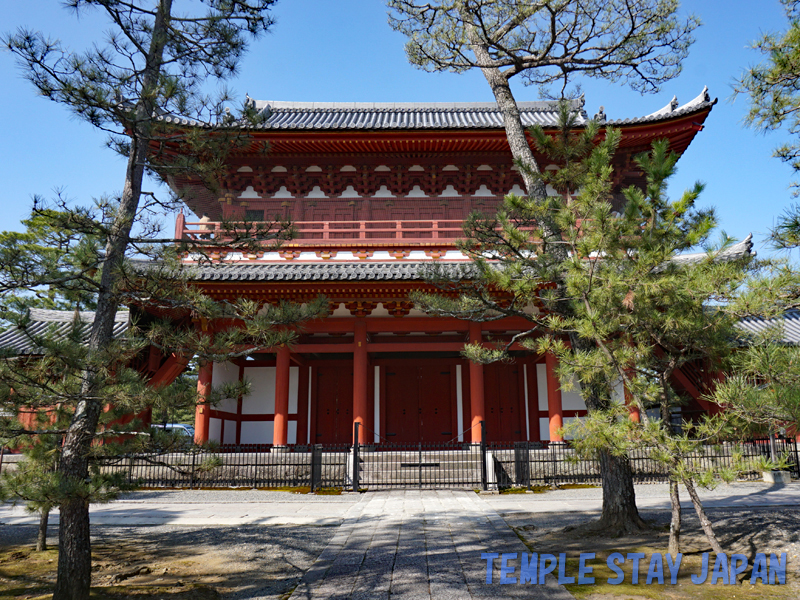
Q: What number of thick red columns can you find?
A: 6